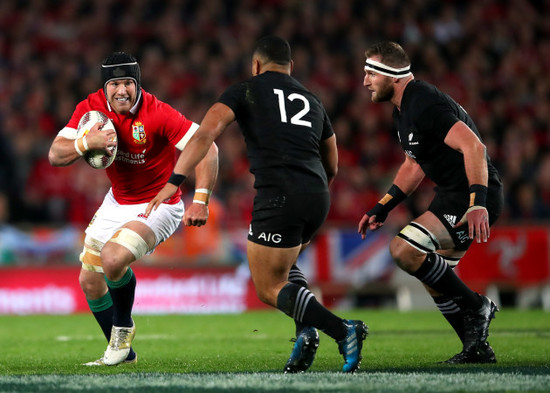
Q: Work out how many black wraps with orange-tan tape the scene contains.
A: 2